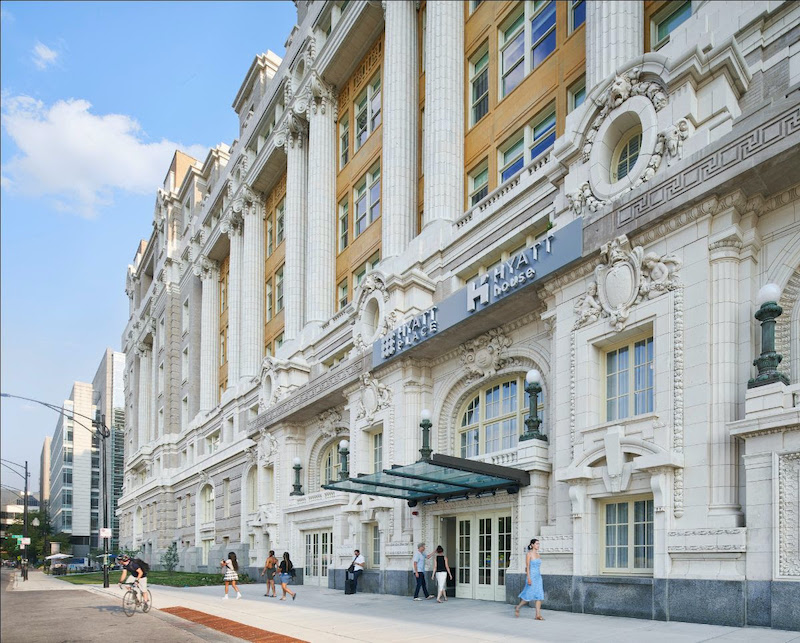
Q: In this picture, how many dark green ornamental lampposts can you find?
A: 5